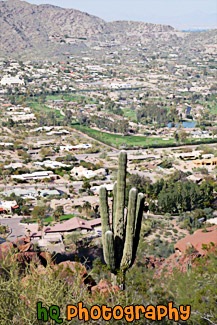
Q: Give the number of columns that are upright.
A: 6